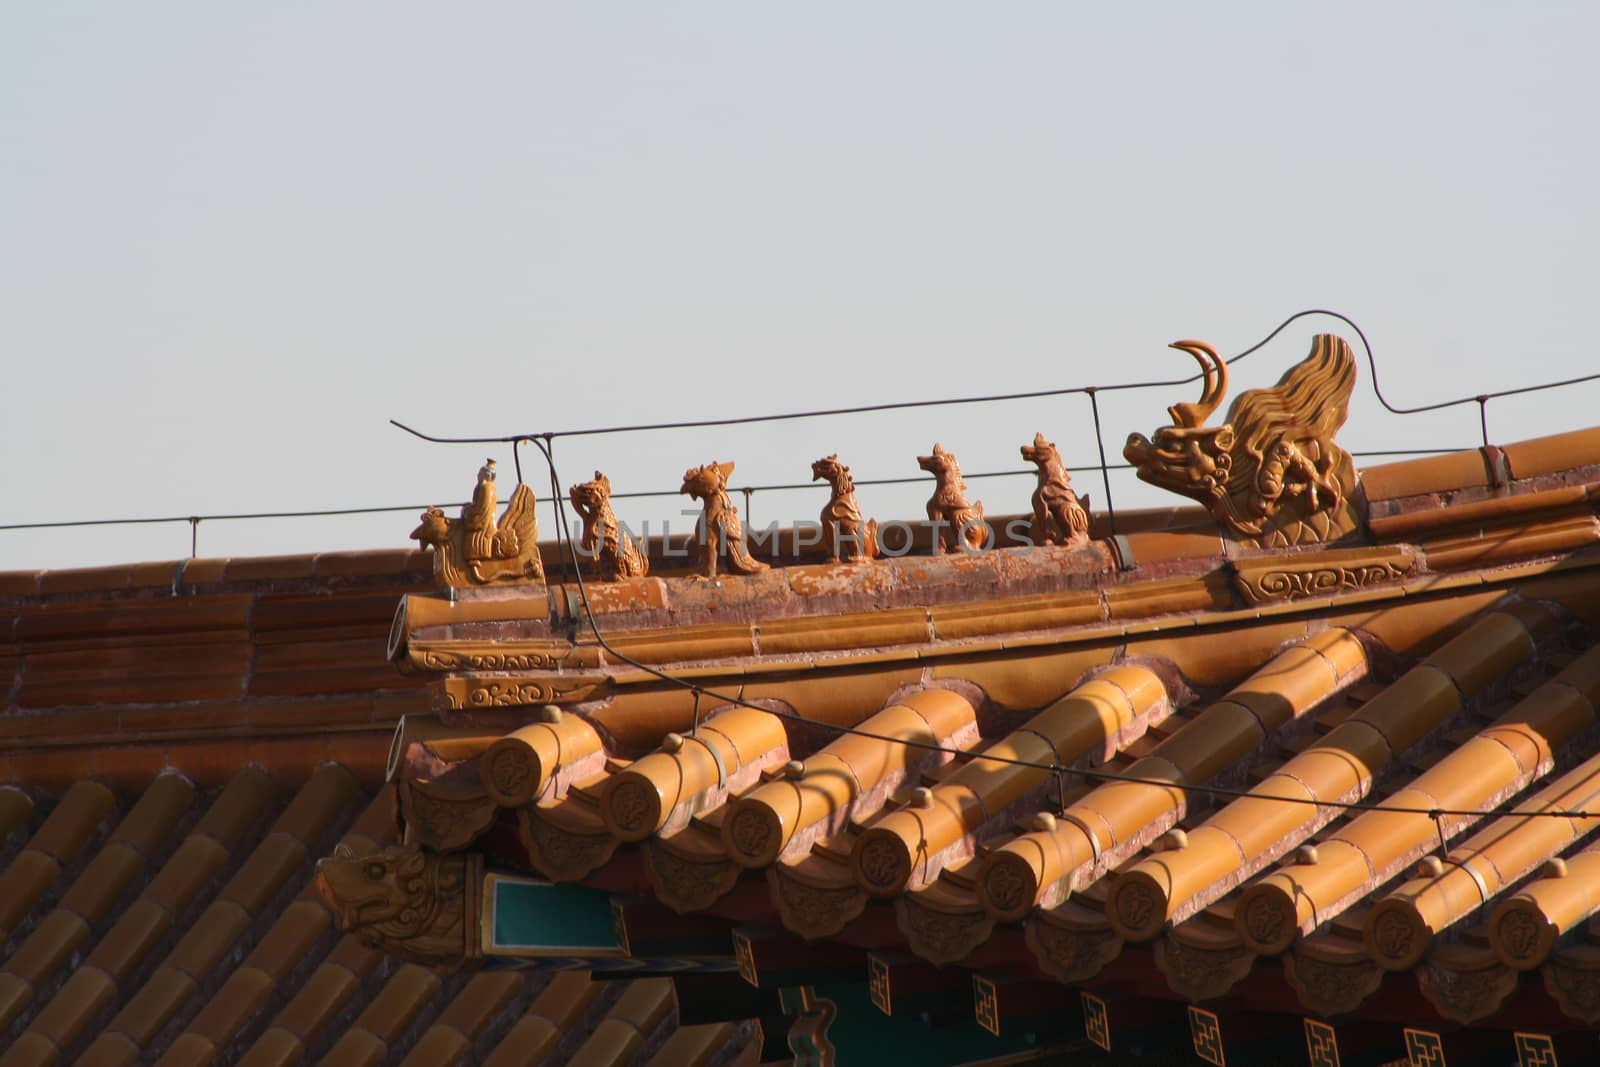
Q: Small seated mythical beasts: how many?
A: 5